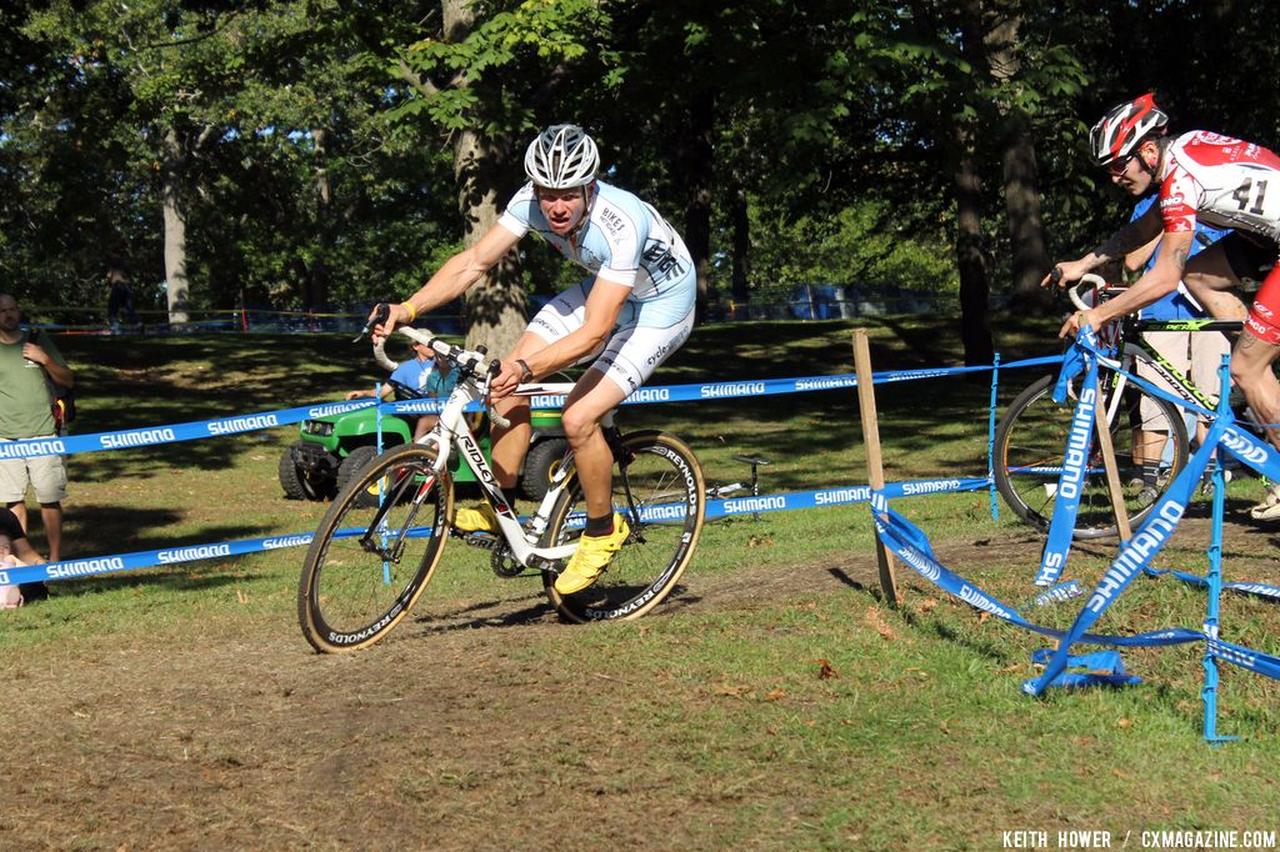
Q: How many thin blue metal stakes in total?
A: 3